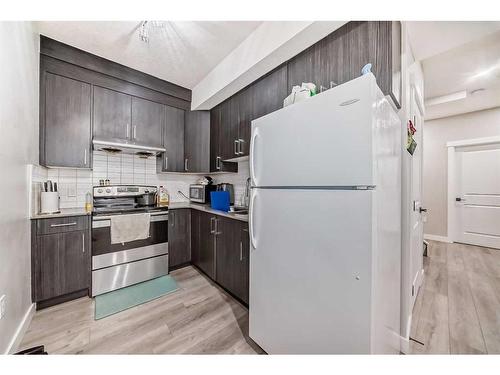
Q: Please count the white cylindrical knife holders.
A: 1